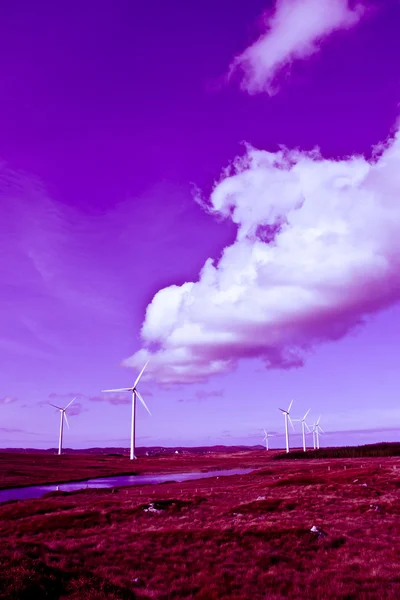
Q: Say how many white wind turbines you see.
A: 7